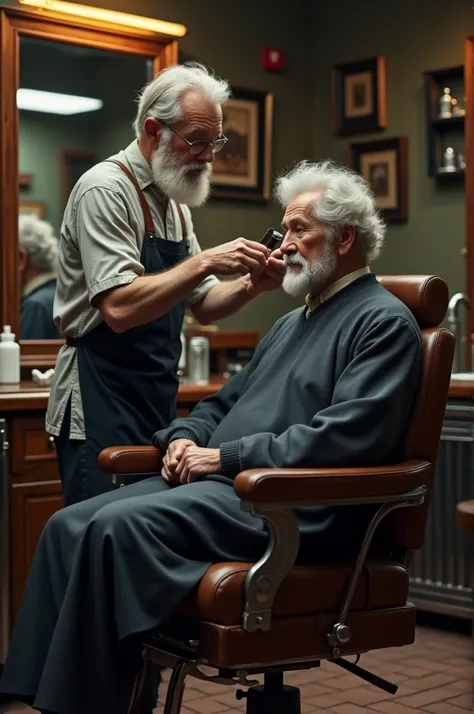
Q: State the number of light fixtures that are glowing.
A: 2